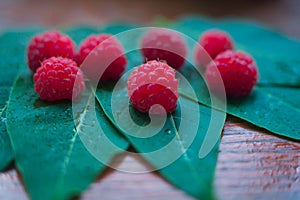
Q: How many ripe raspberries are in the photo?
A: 7